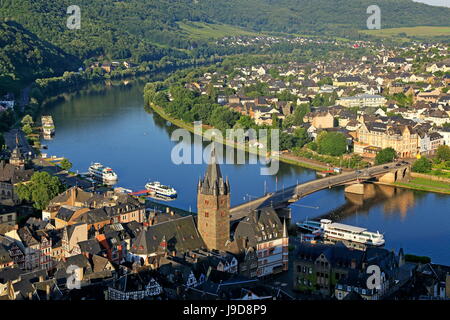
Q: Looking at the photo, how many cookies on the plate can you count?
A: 0